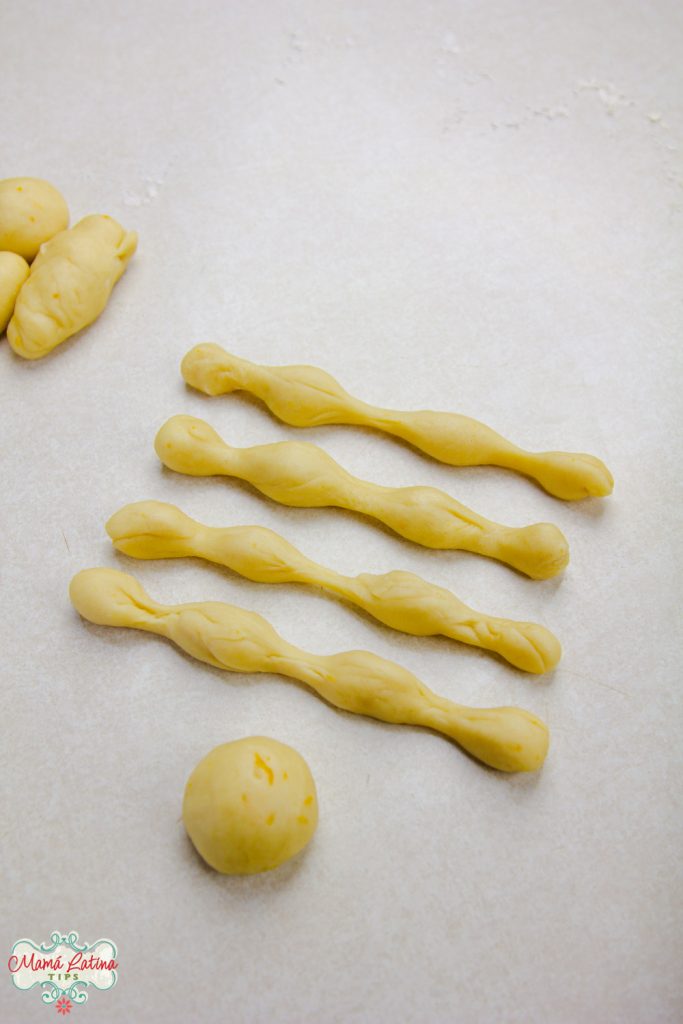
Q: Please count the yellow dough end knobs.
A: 8